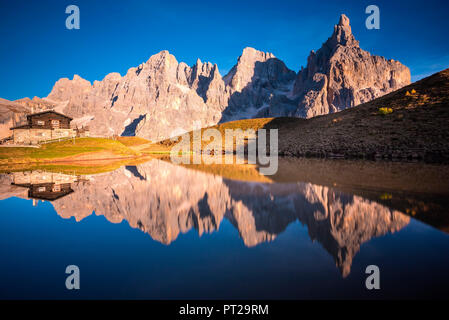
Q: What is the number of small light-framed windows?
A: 2